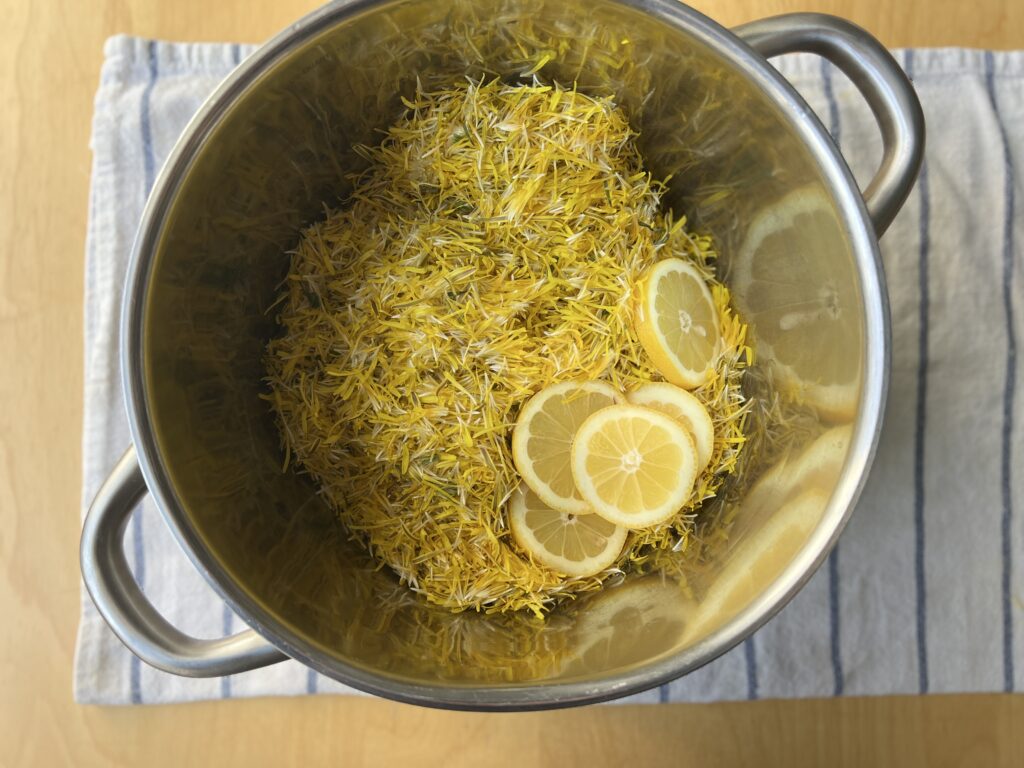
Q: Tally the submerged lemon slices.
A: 0